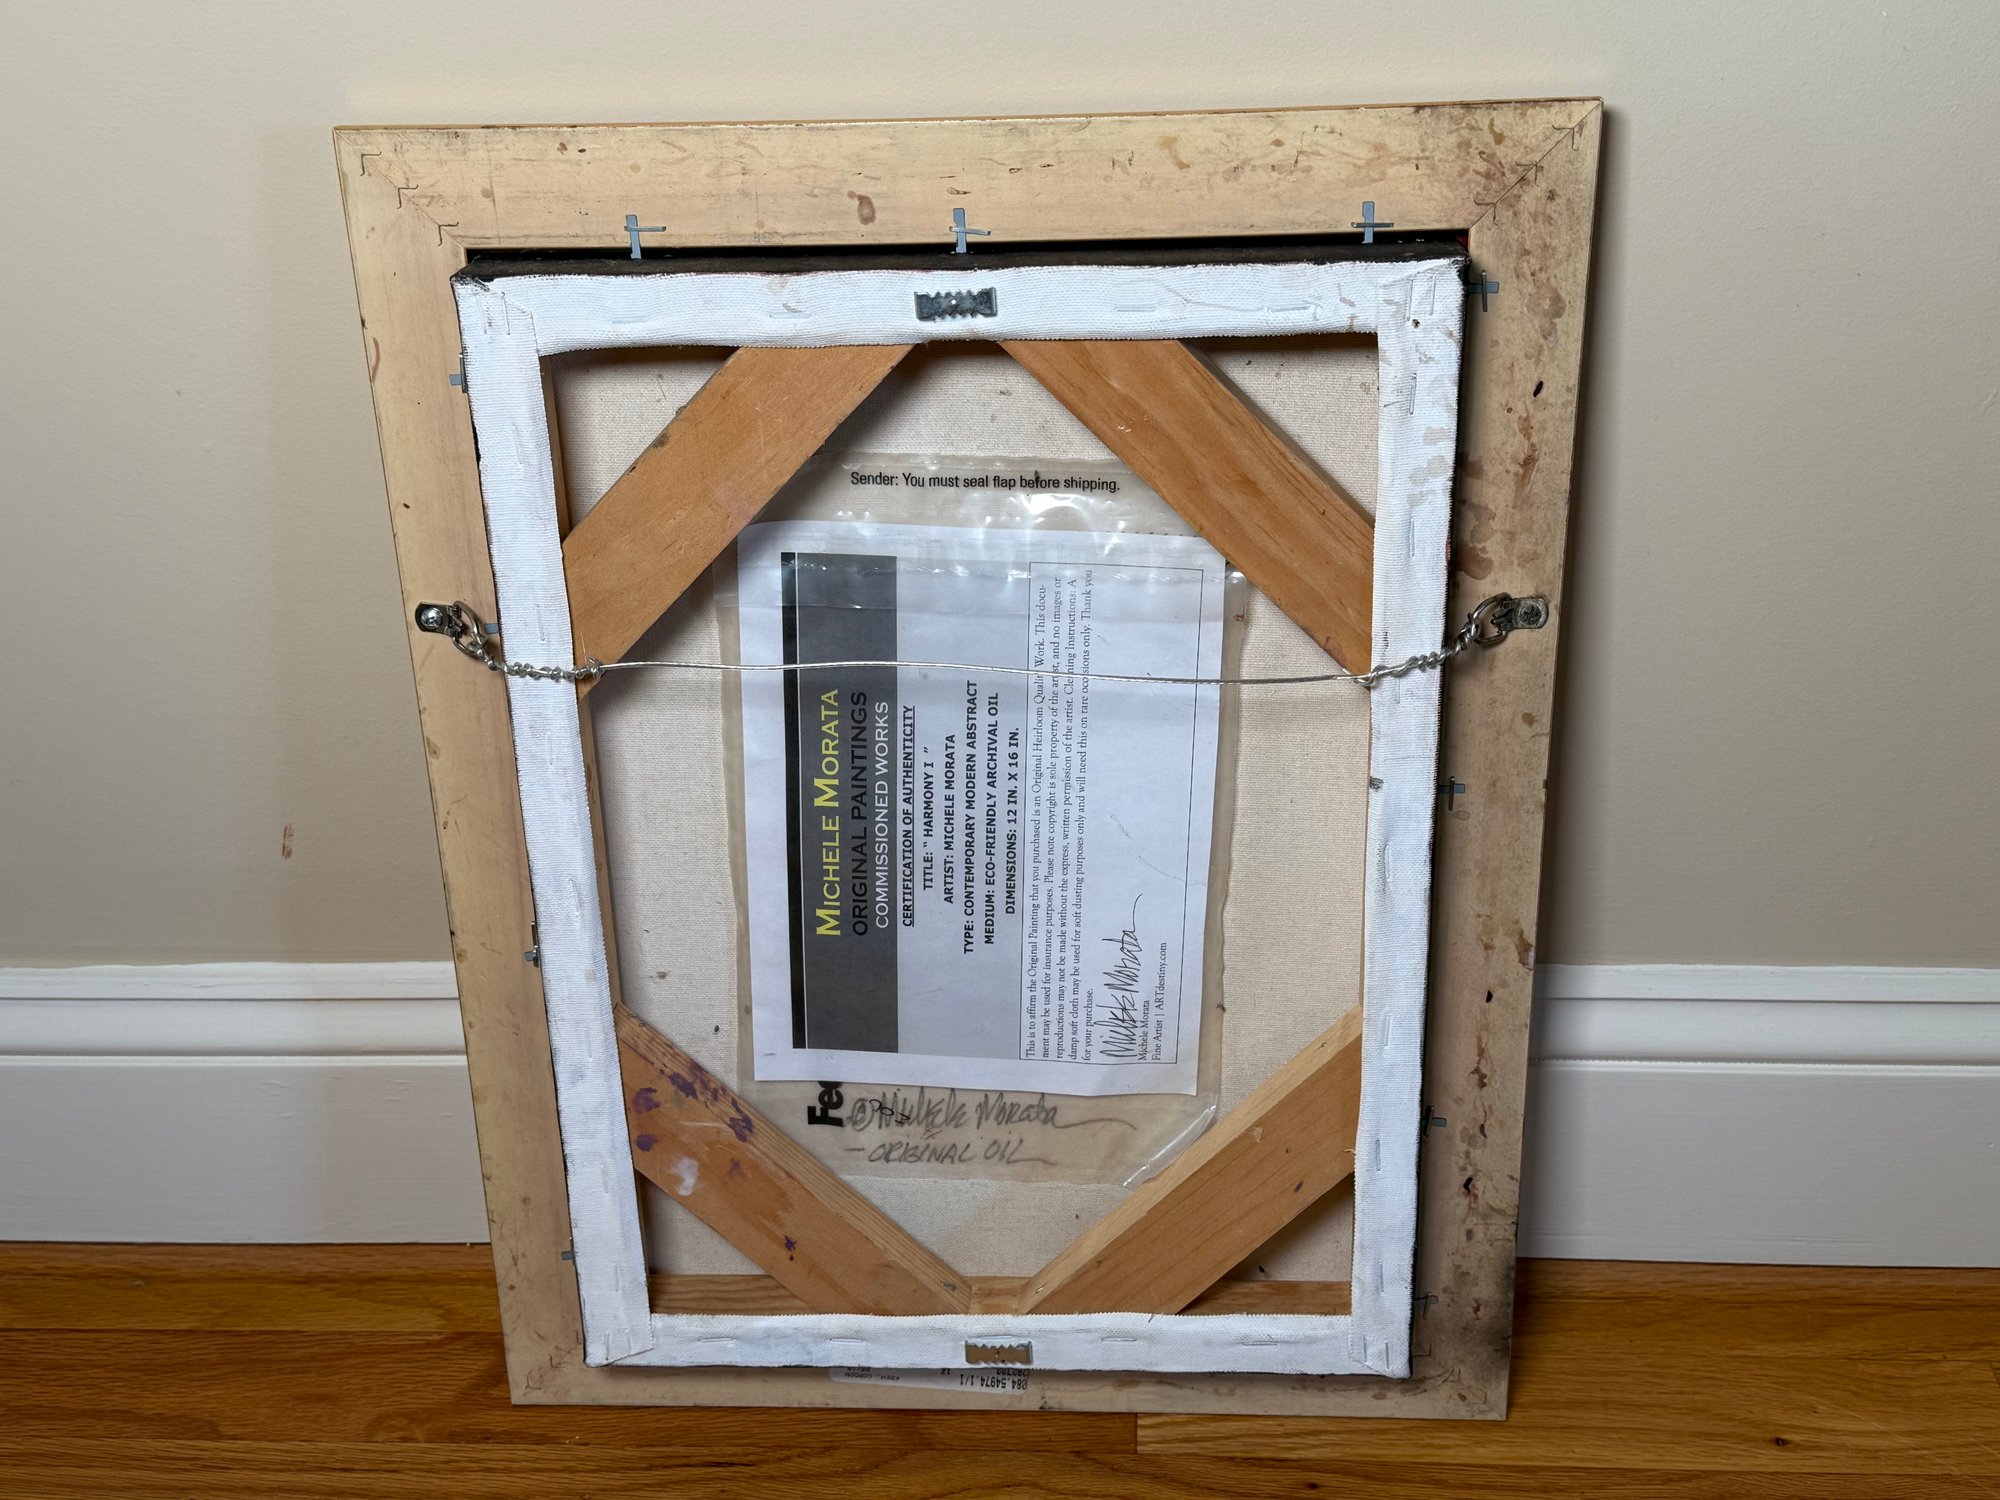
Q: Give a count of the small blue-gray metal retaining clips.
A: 11